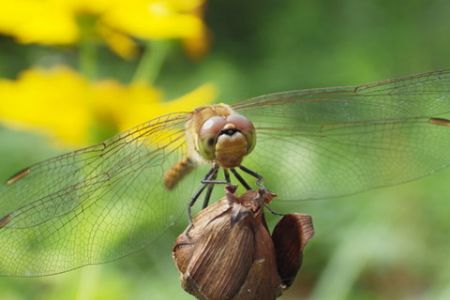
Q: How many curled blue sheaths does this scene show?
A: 0